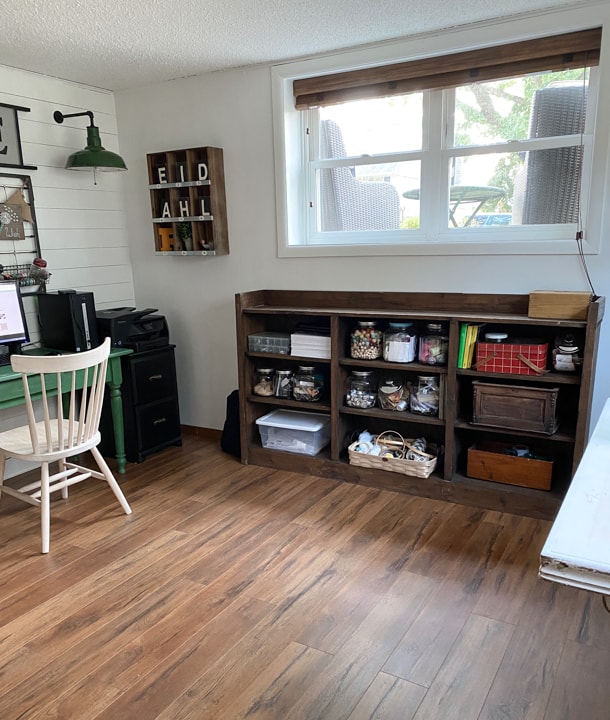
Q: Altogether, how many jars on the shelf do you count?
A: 10